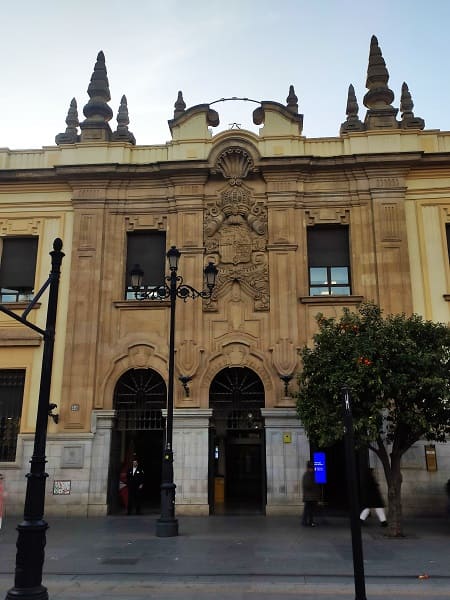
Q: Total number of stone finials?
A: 8